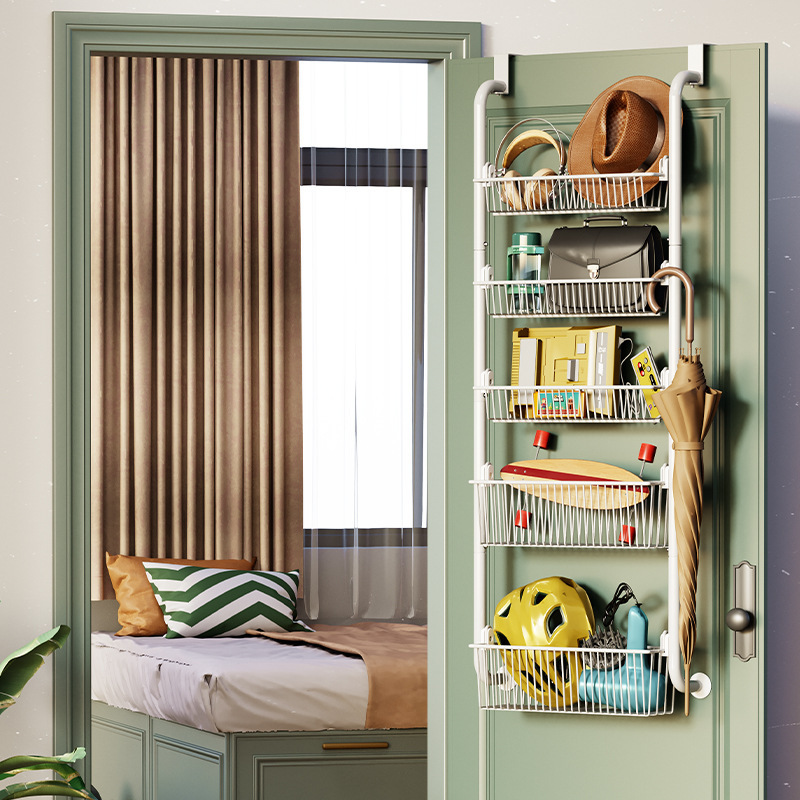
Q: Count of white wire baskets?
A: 5